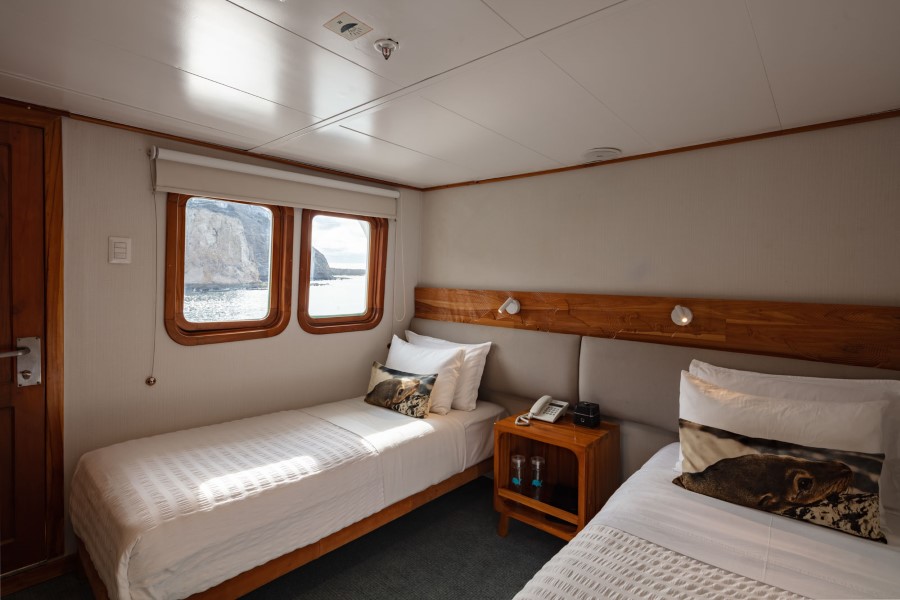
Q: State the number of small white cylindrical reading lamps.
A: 2